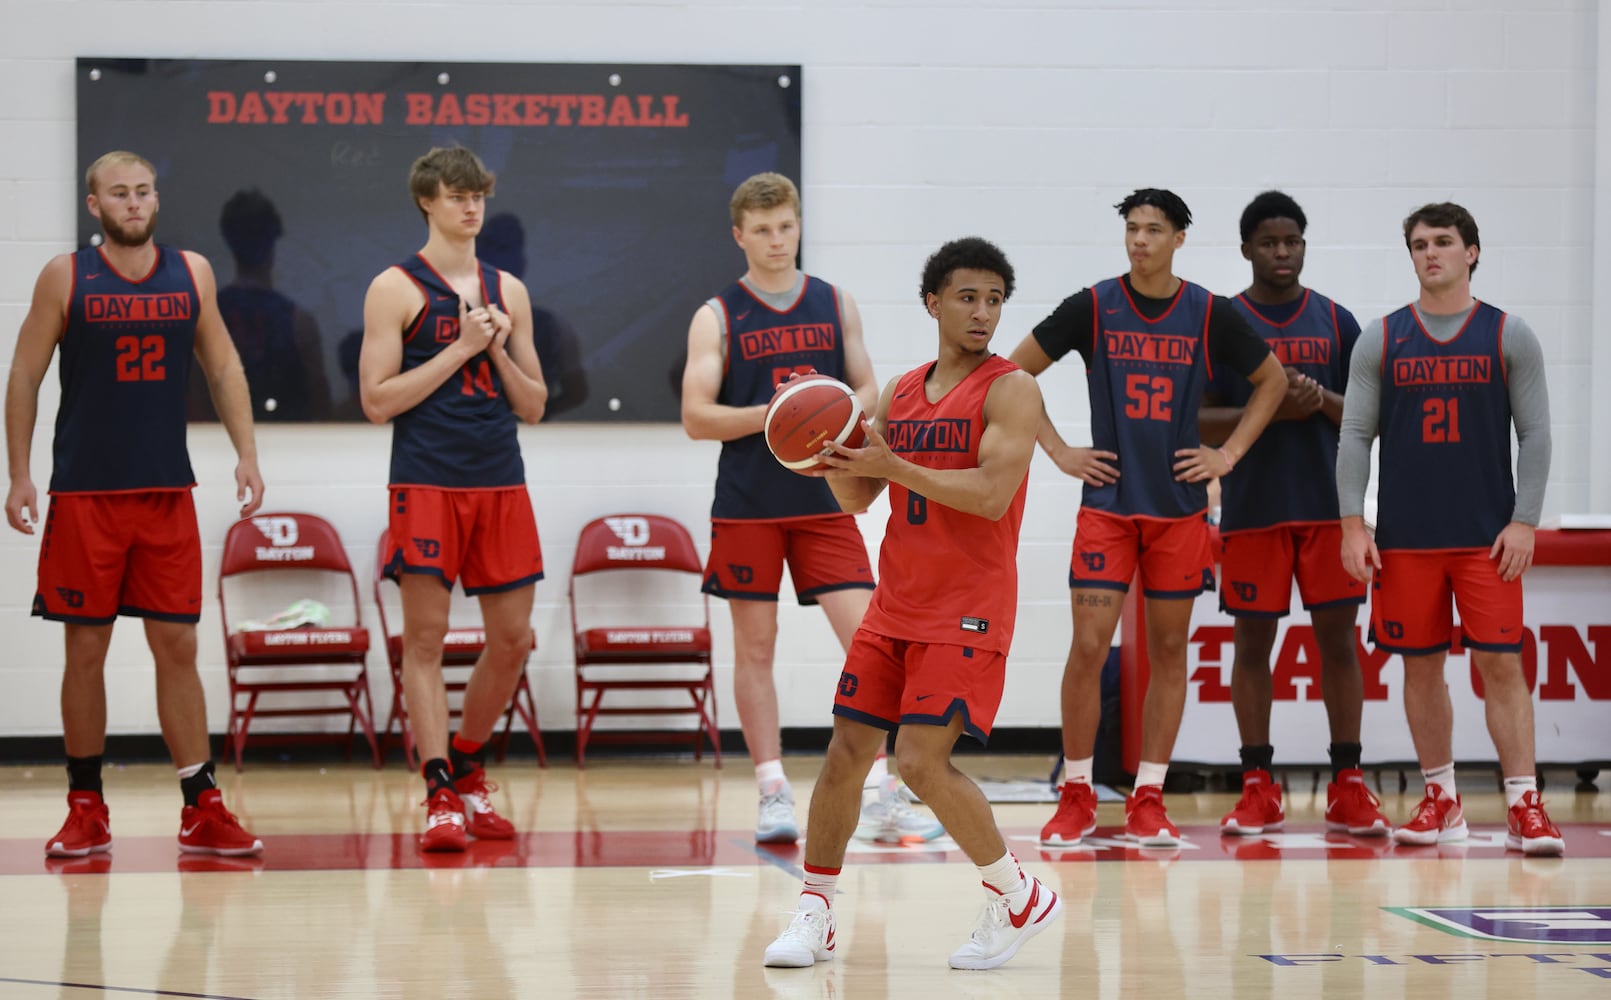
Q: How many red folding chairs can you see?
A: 3